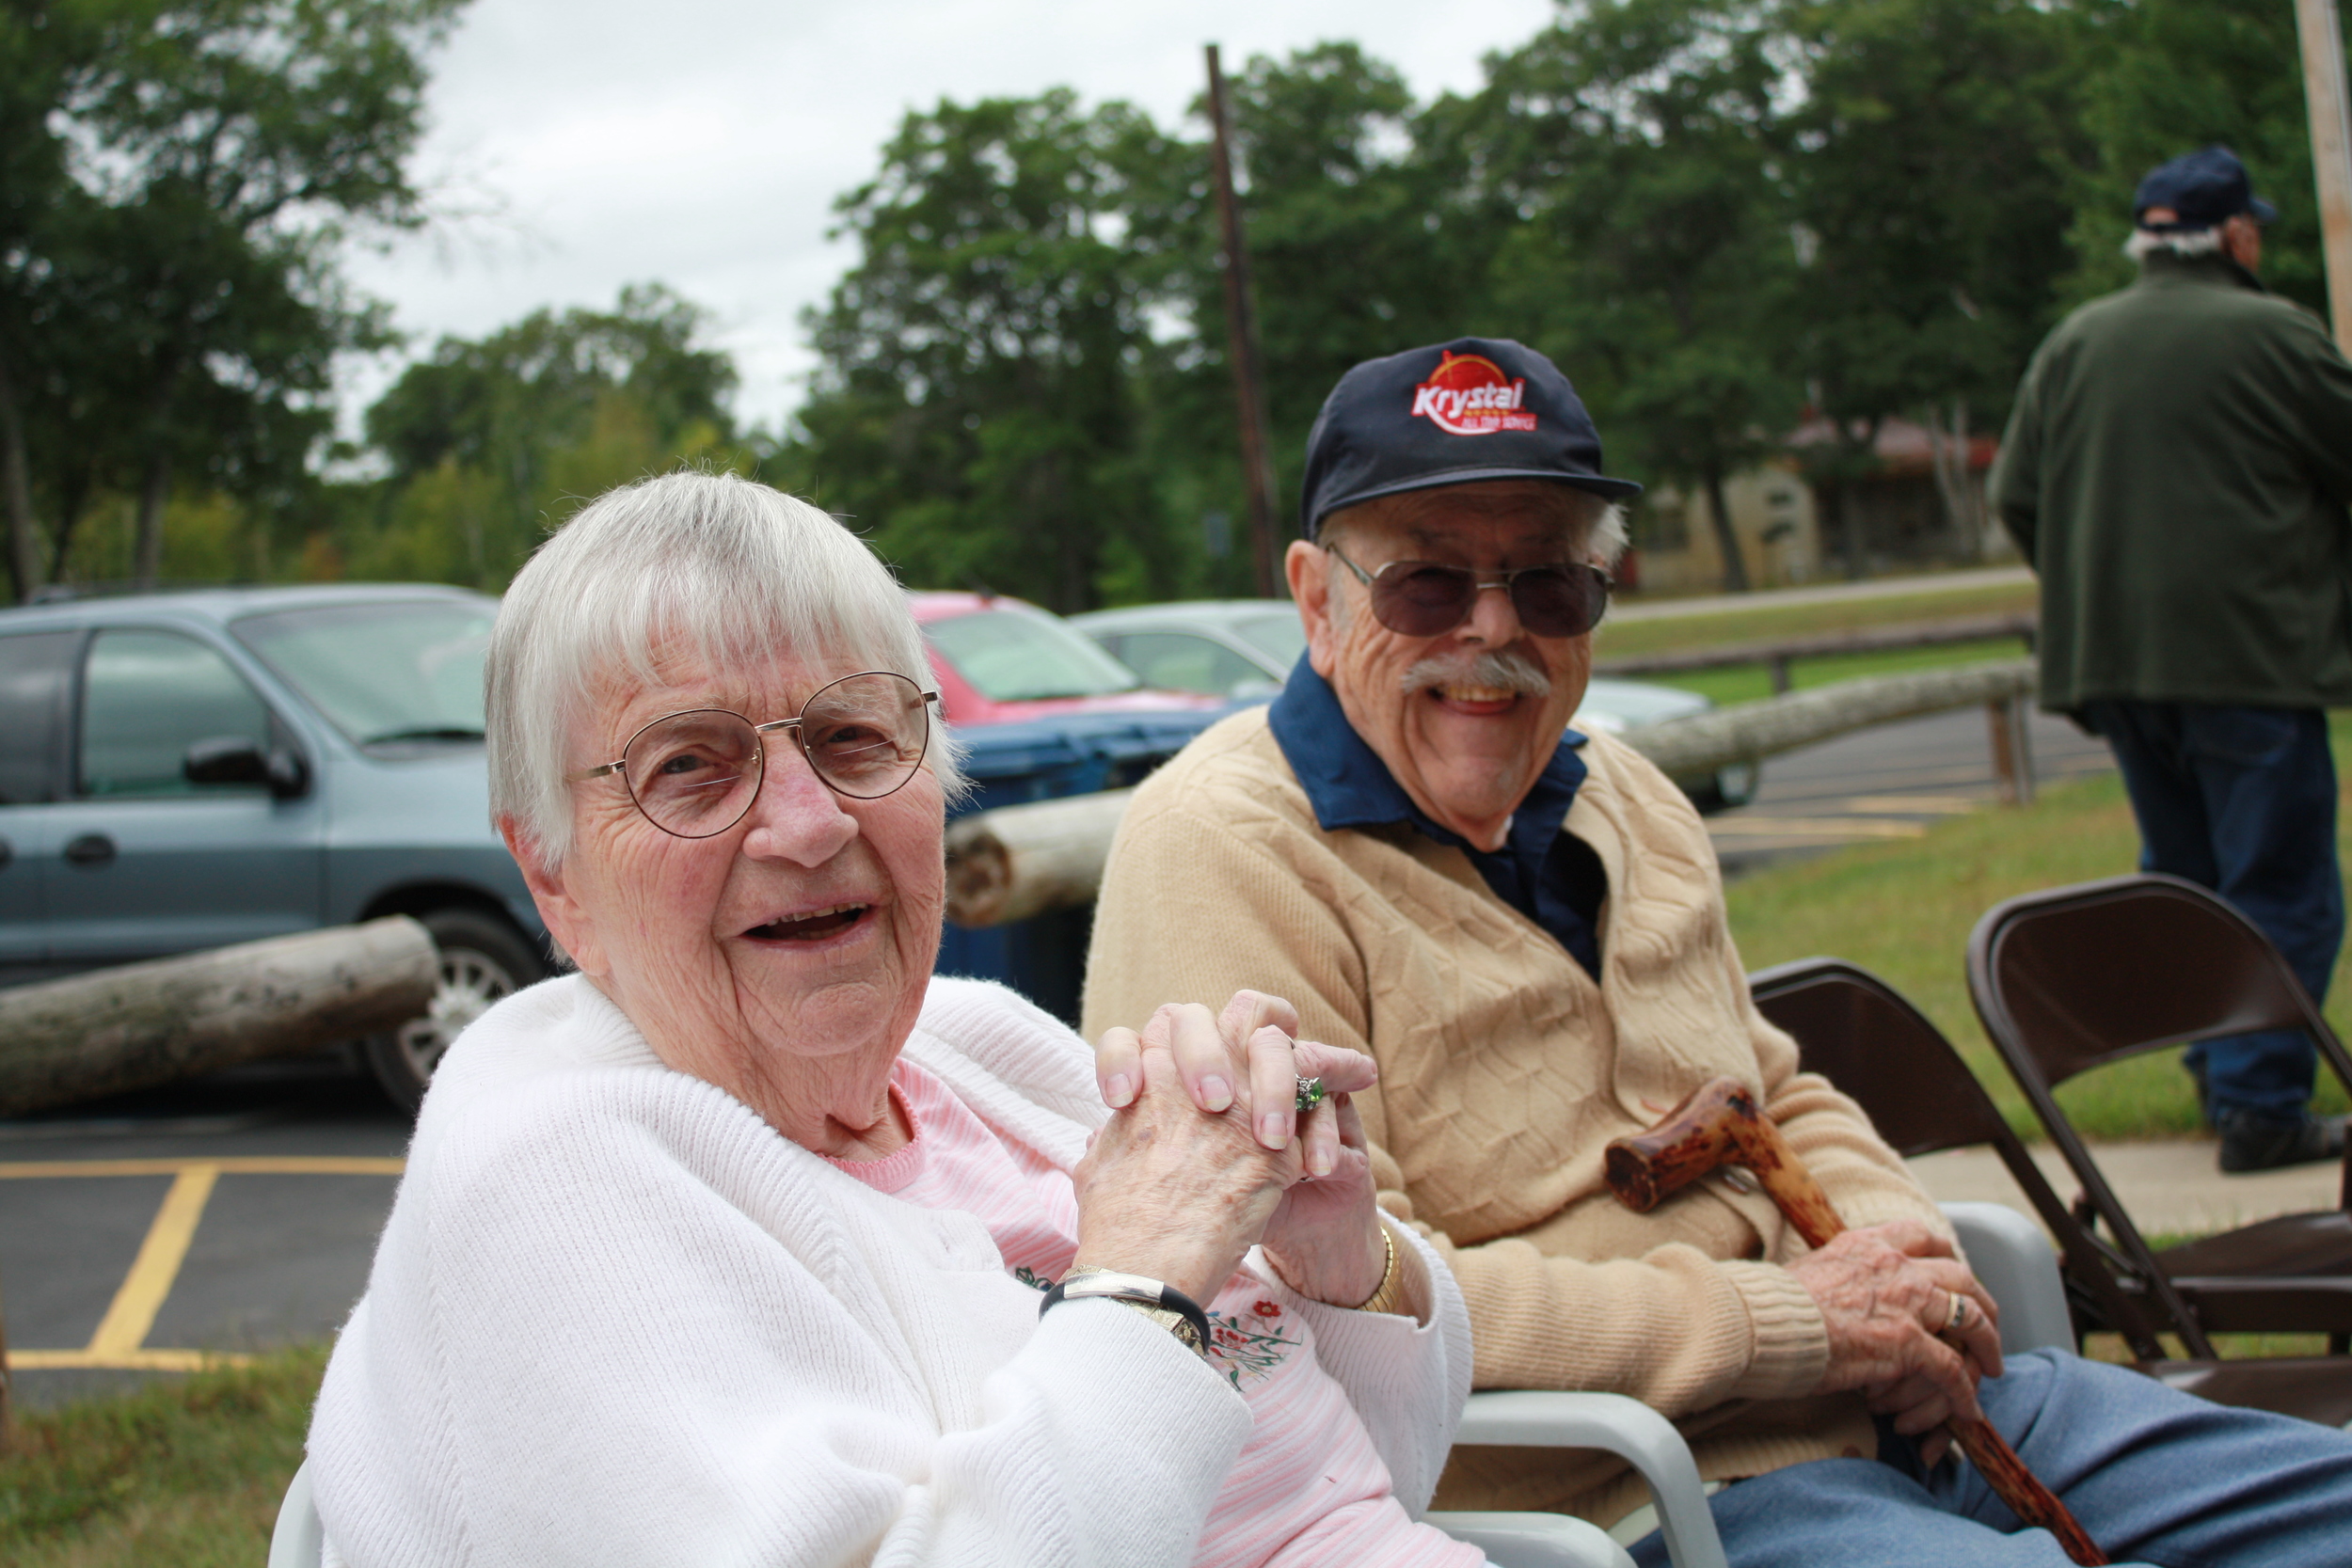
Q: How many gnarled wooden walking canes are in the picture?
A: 1